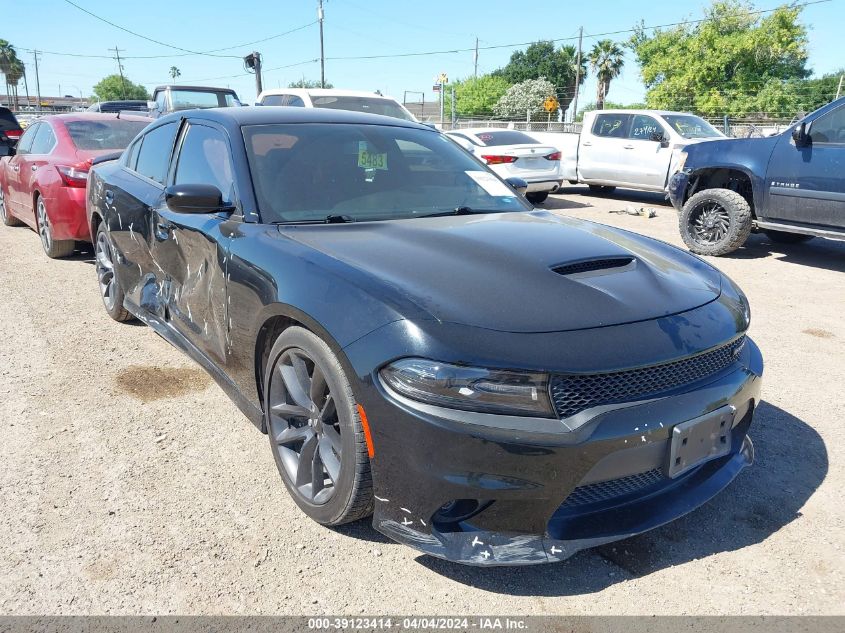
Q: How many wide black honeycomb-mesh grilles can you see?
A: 2